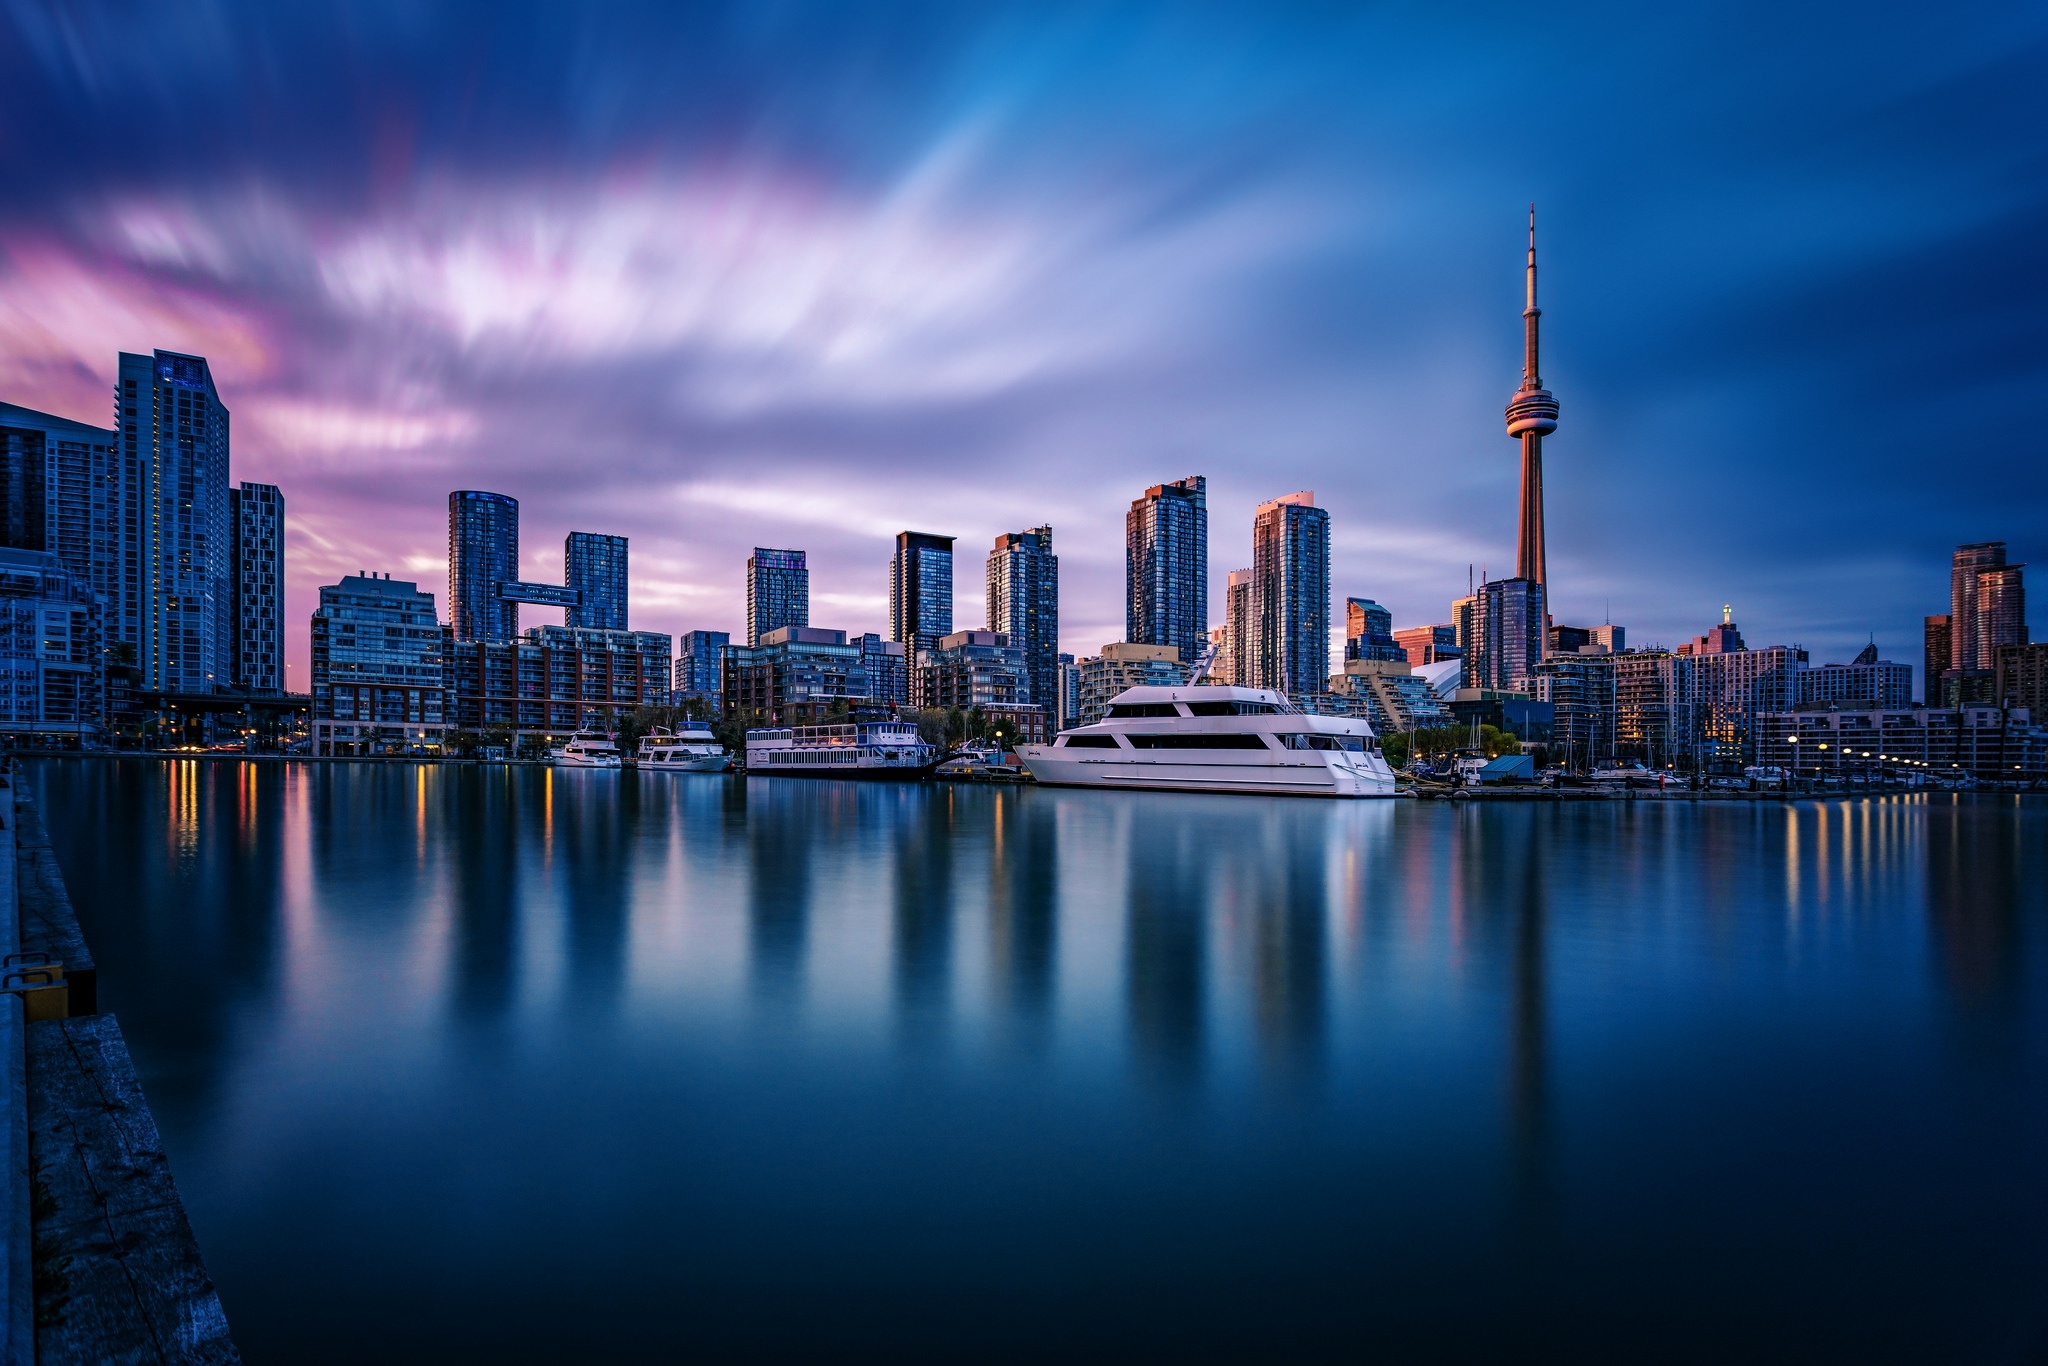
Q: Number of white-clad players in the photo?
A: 0